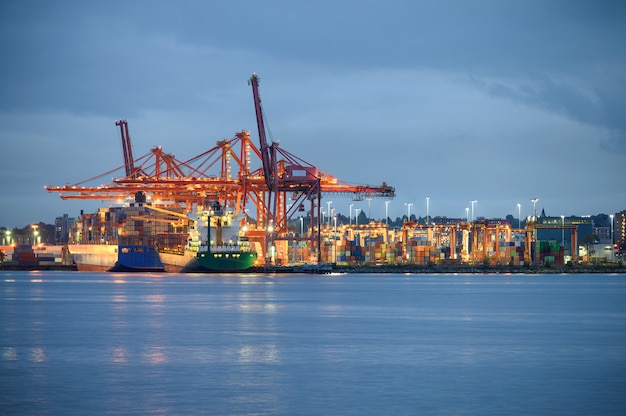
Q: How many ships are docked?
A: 2